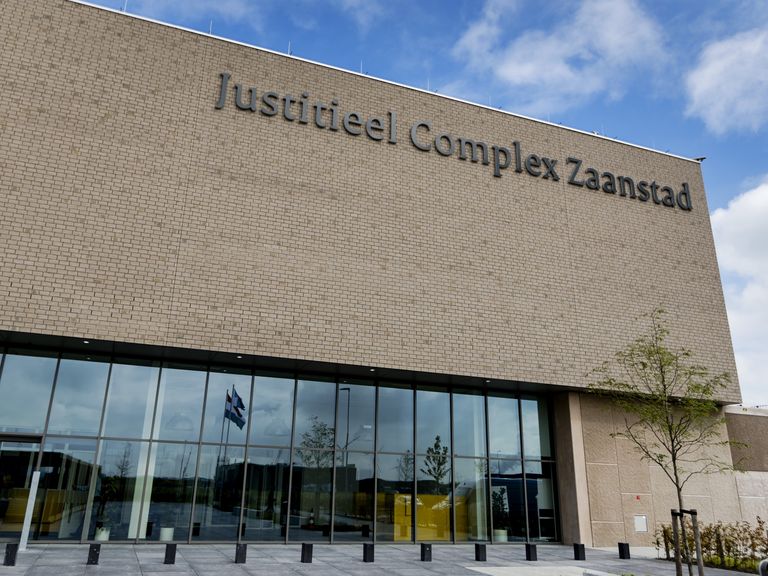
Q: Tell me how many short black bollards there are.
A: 11